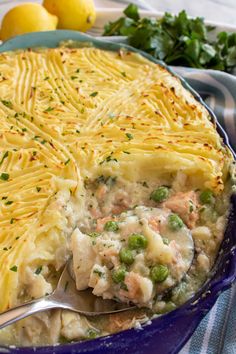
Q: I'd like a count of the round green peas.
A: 8